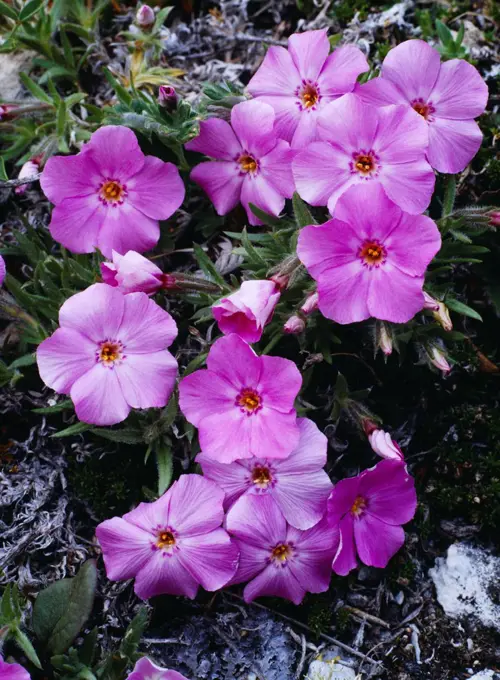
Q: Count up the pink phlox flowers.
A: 12